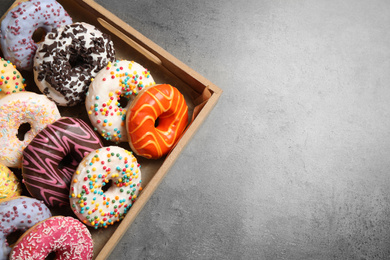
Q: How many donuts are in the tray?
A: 11